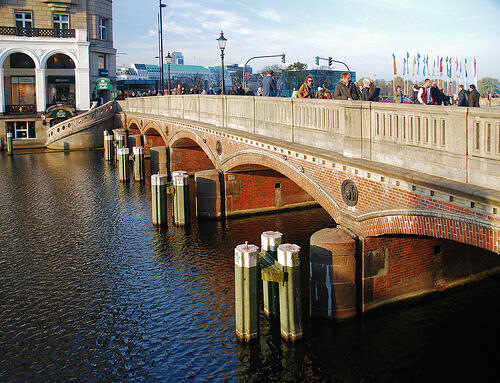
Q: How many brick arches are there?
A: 5